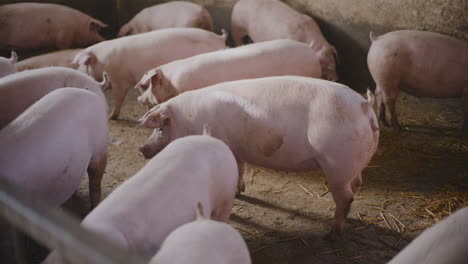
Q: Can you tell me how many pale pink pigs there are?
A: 14